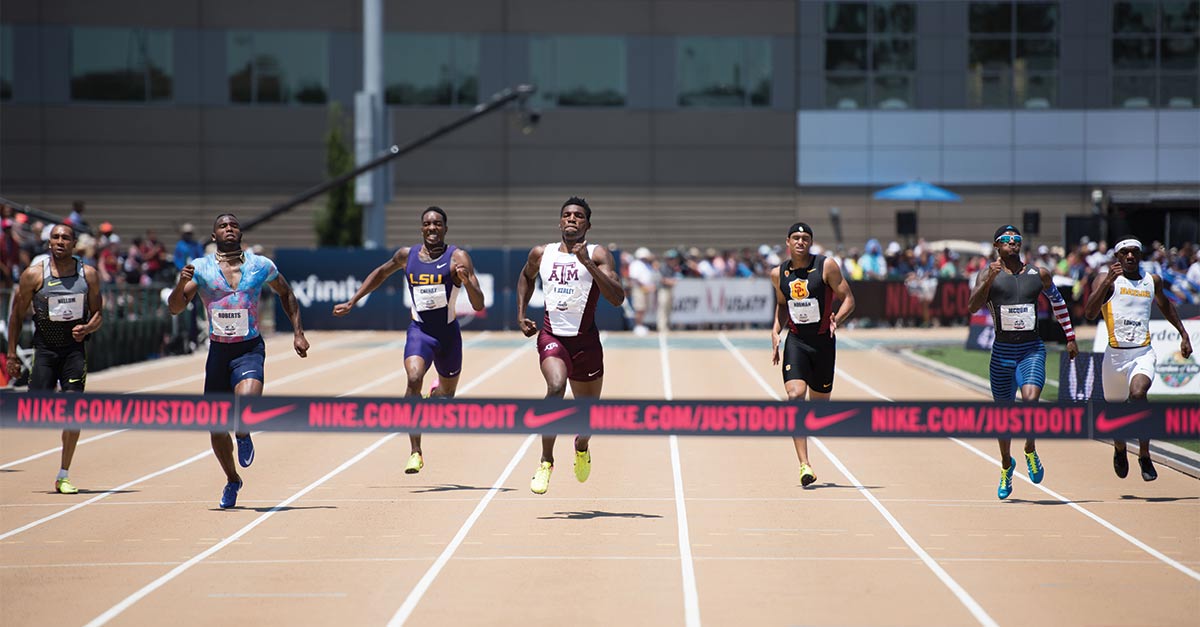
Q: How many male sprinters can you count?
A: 7